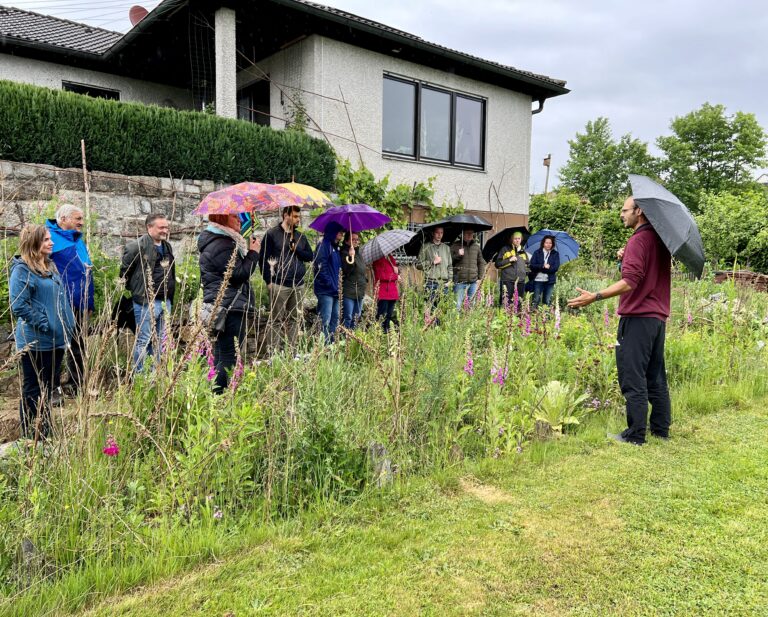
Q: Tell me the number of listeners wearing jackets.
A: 12